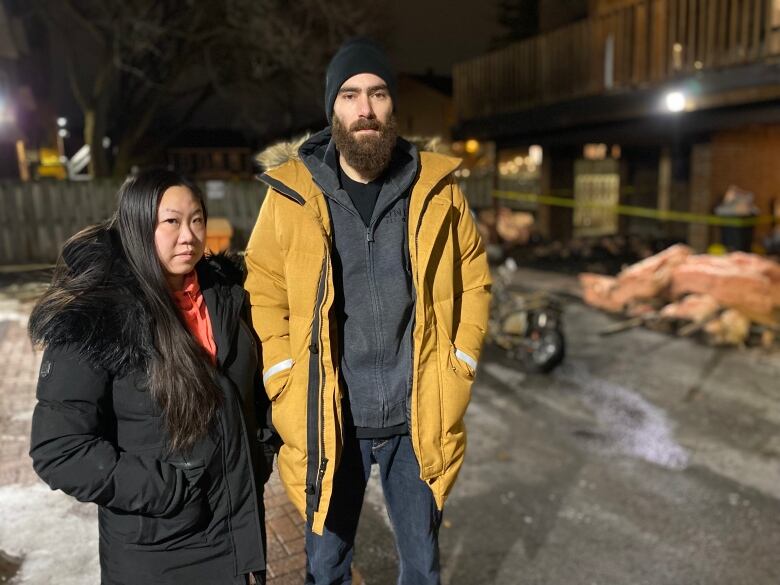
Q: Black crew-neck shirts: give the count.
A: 1